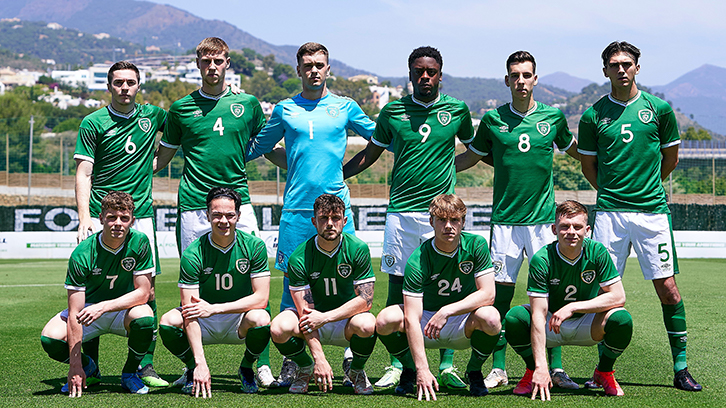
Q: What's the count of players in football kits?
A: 11